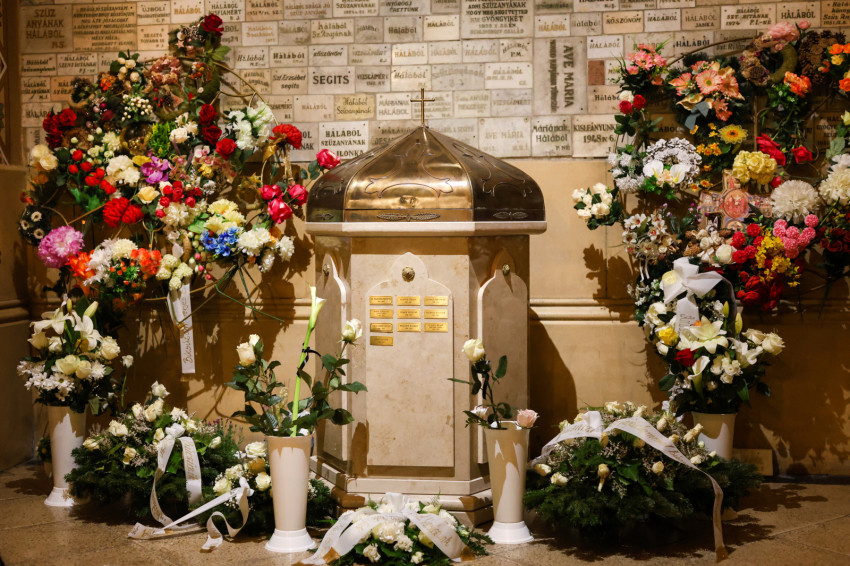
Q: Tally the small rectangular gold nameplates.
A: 10